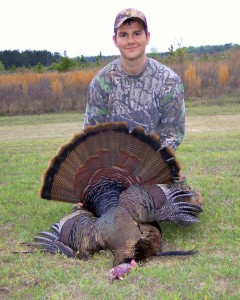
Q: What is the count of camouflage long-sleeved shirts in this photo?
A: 1